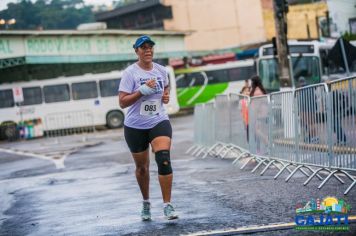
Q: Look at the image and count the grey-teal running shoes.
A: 2